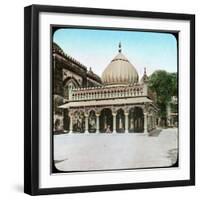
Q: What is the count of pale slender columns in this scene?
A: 6